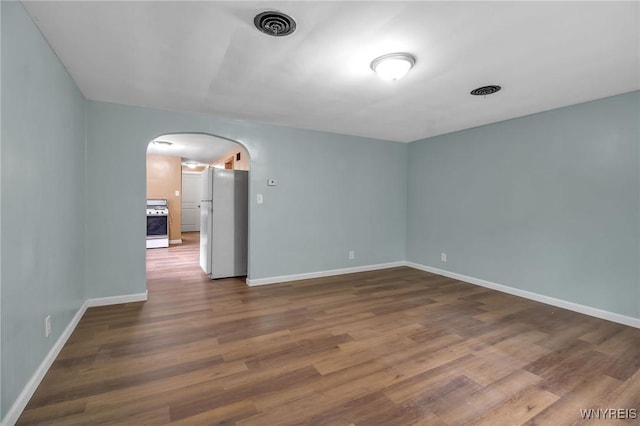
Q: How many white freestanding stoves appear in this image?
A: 1